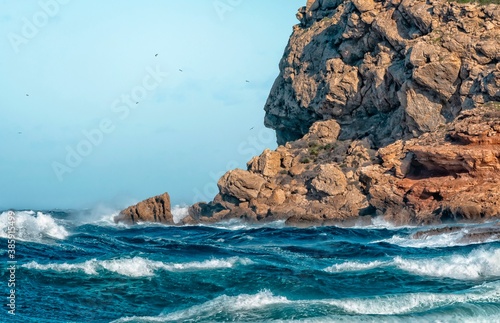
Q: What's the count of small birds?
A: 7